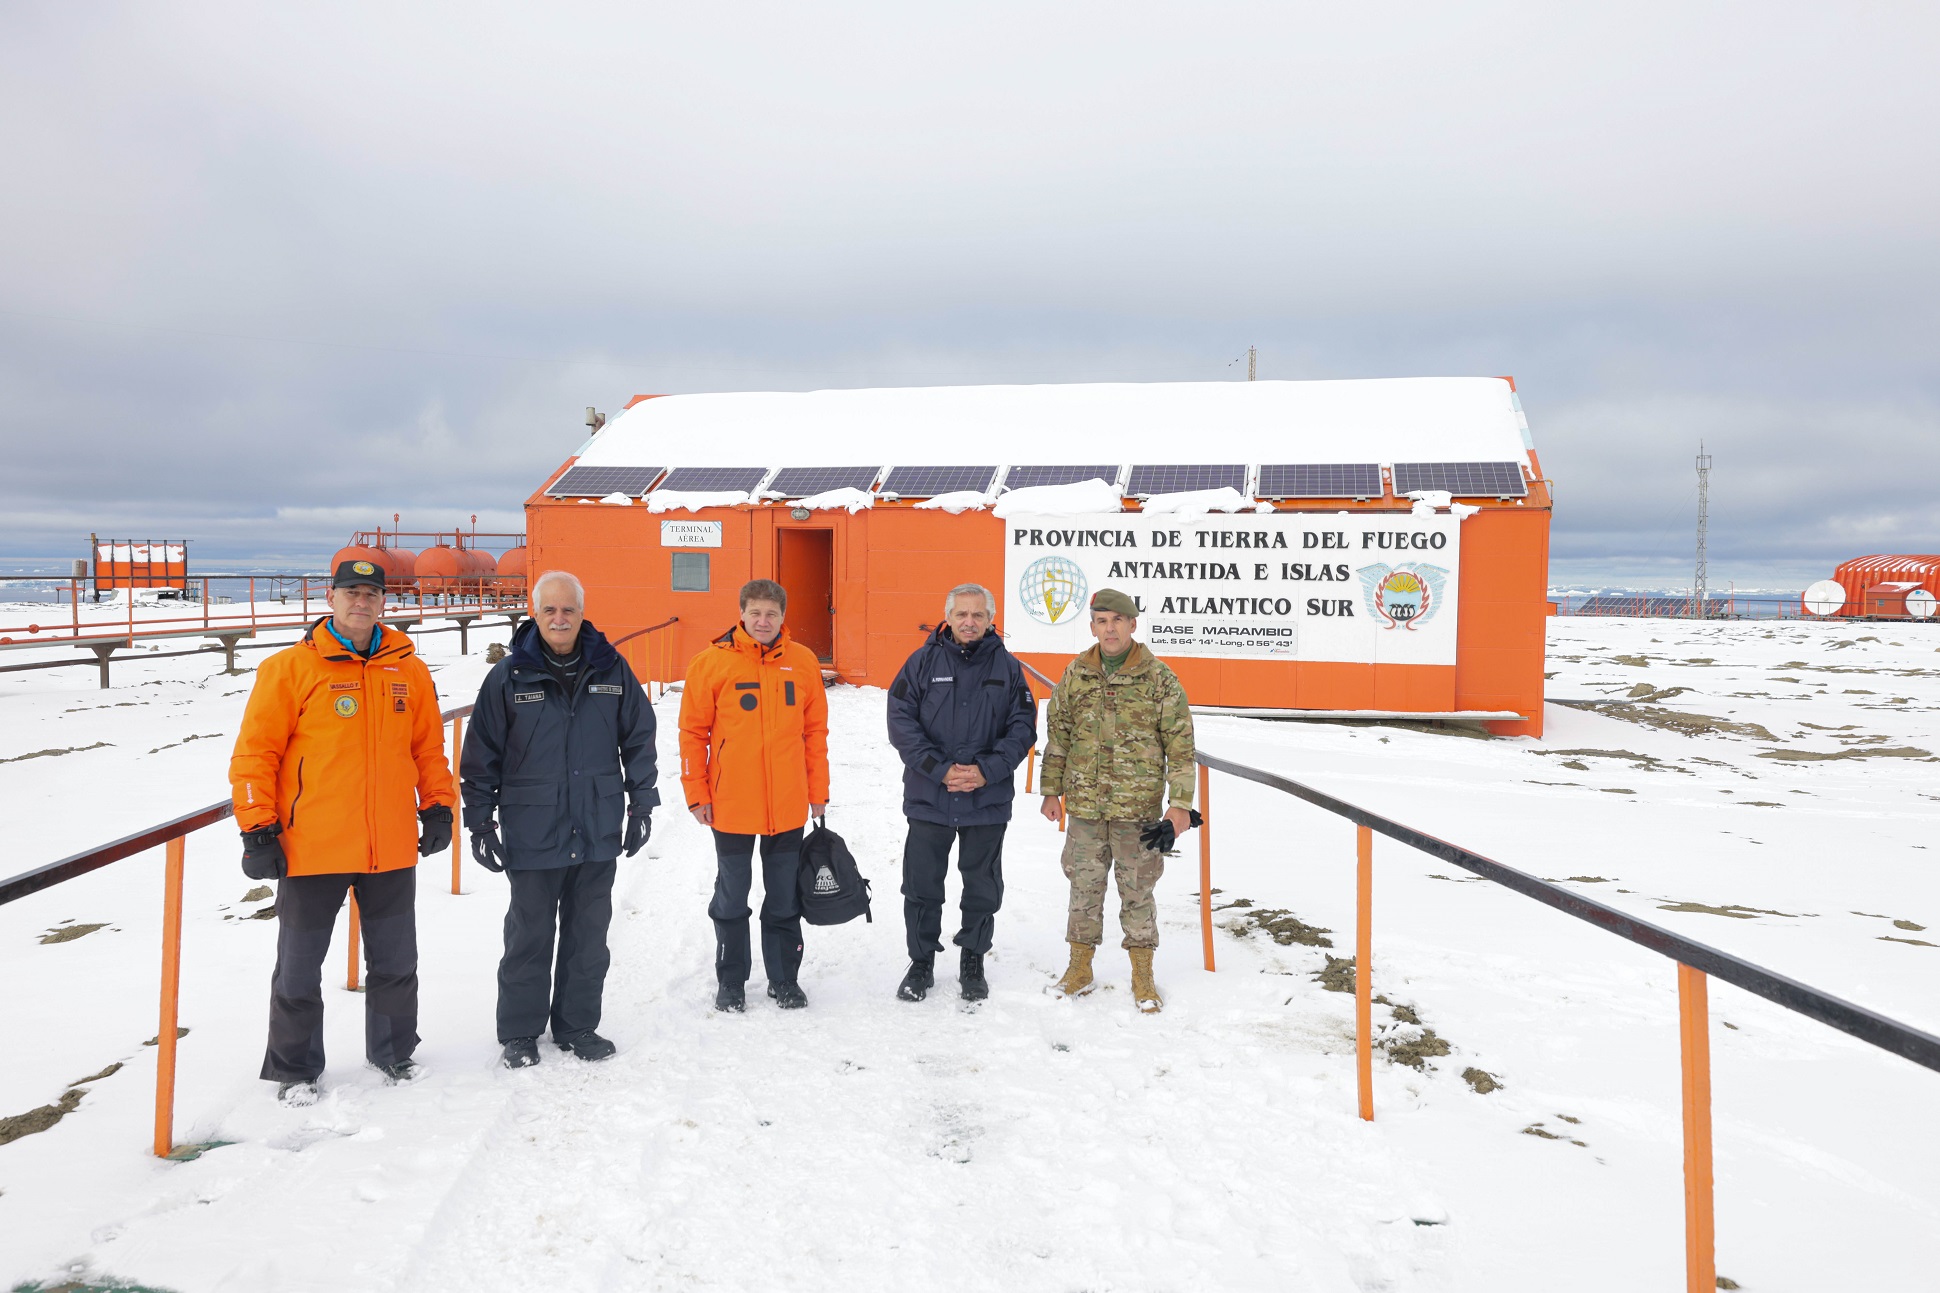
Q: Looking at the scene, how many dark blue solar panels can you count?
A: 8